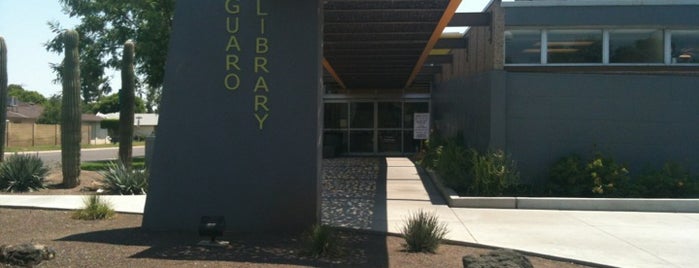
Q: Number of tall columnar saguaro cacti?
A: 3